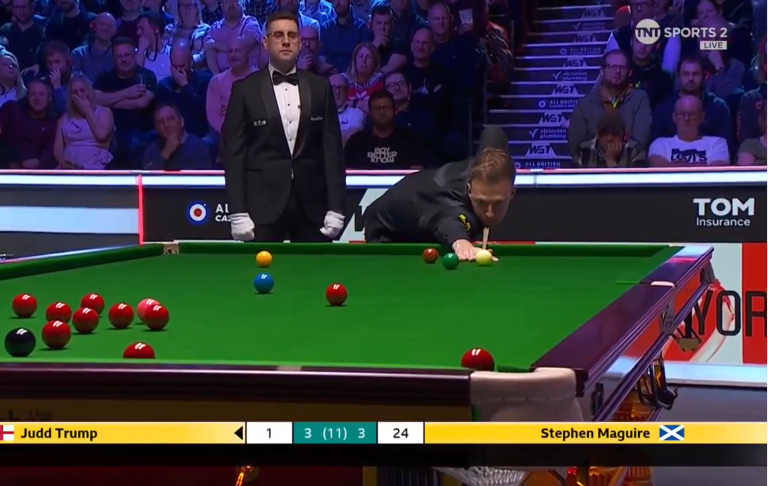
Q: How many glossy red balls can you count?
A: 10